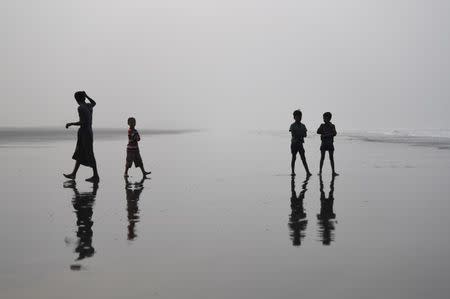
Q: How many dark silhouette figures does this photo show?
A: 4